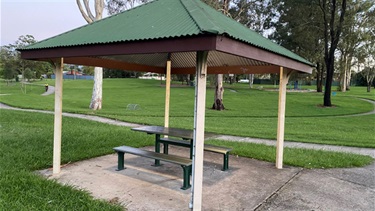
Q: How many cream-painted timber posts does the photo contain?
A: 4